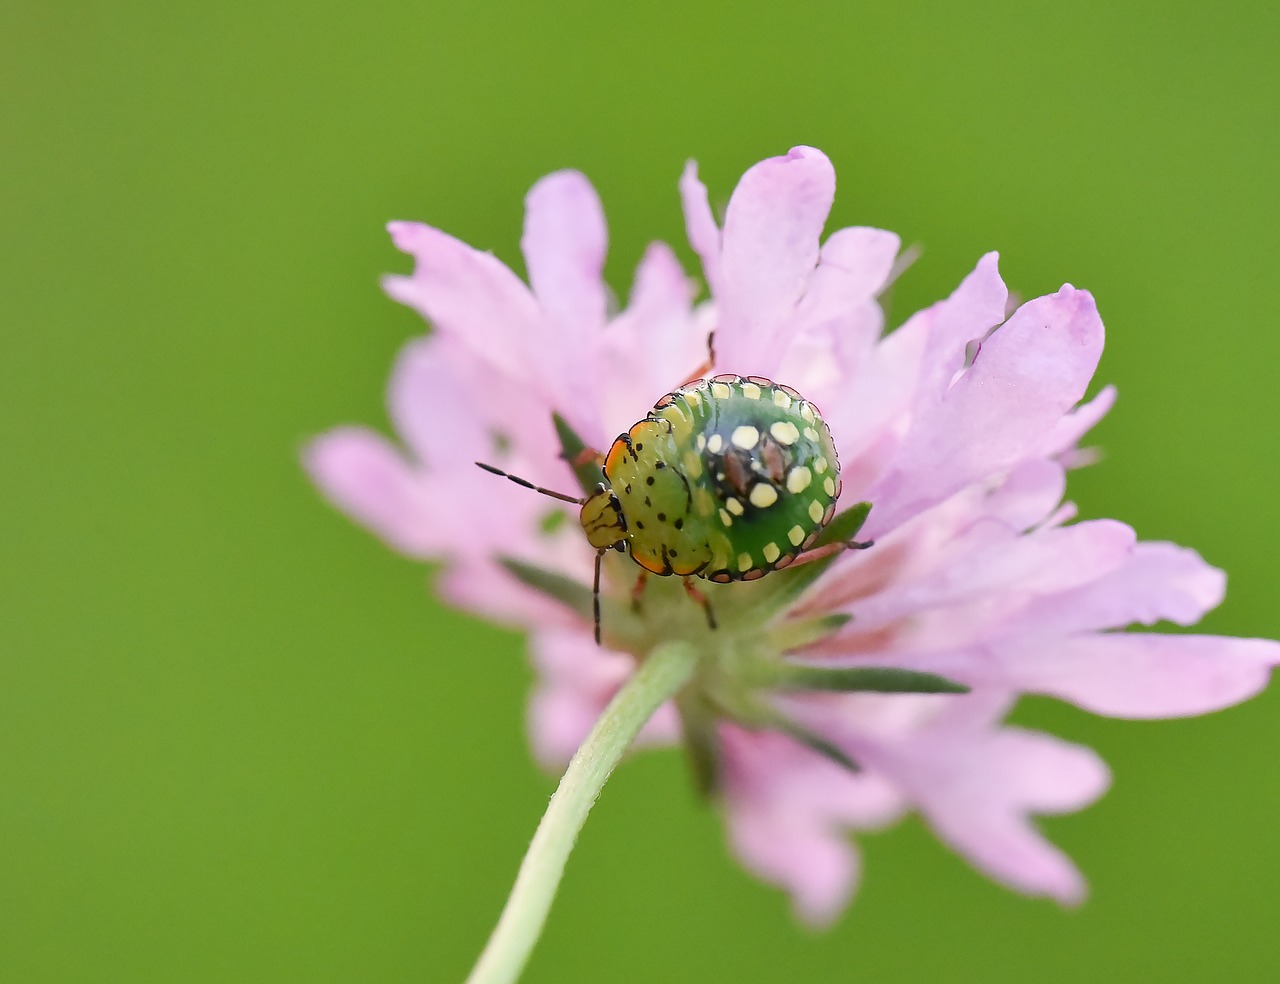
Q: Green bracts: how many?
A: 7